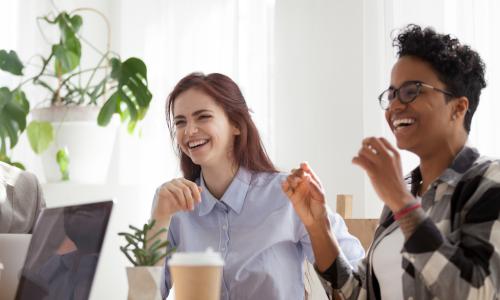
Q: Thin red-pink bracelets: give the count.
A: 1